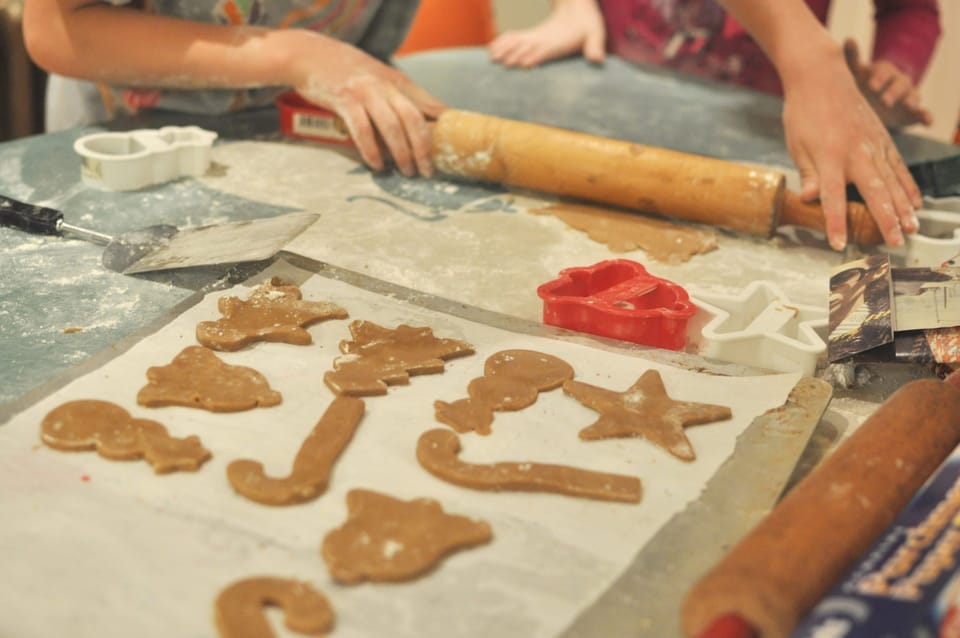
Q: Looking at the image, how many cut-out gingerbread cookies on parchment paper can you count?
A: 10